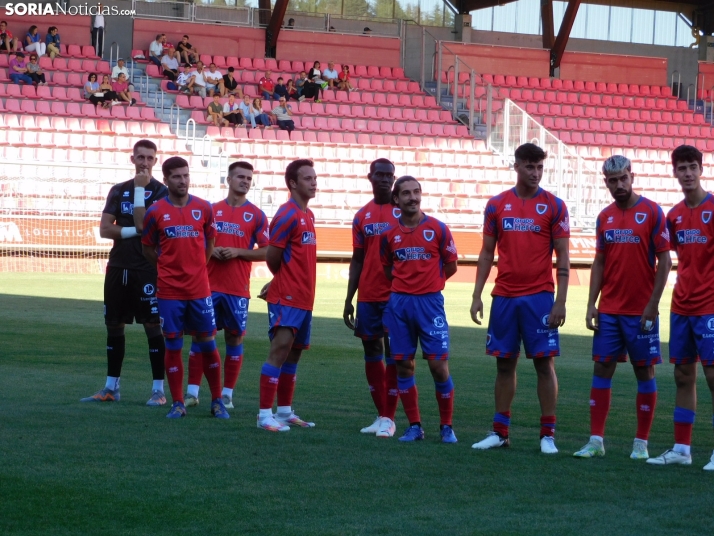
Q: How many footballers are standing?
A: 9